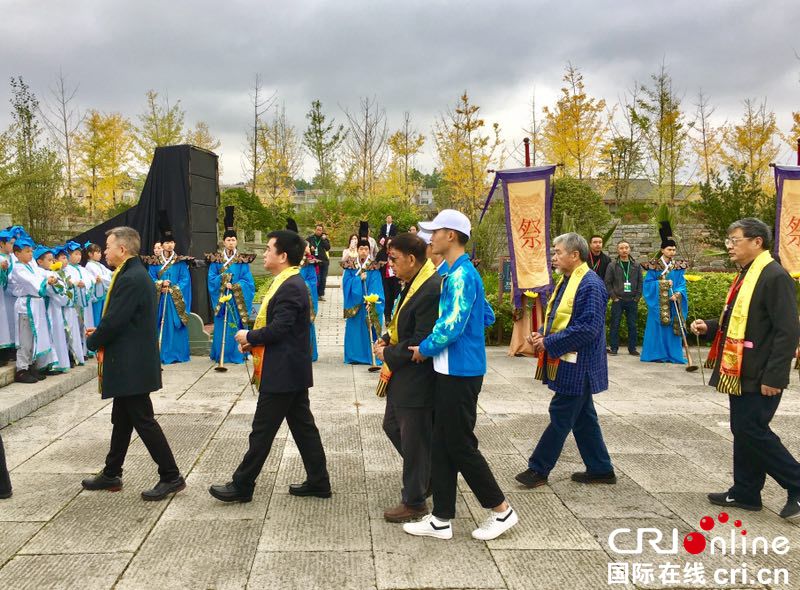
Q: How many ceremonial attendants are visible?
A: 5